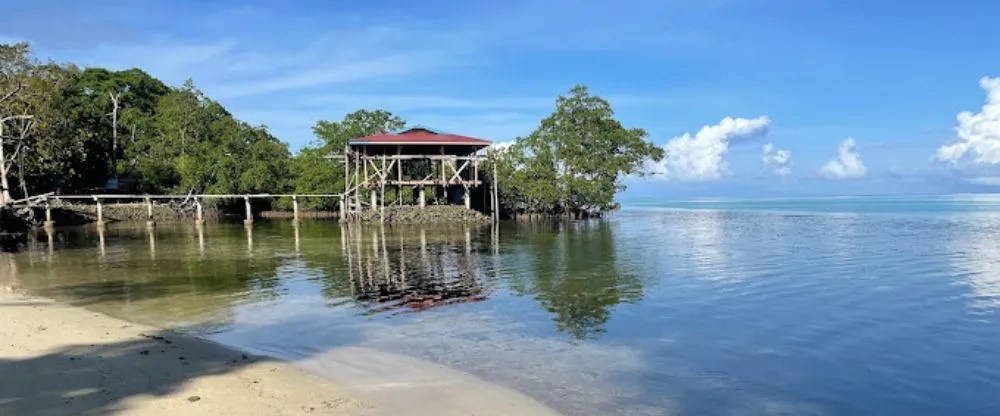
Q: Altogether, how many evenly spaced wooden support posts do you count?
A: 7